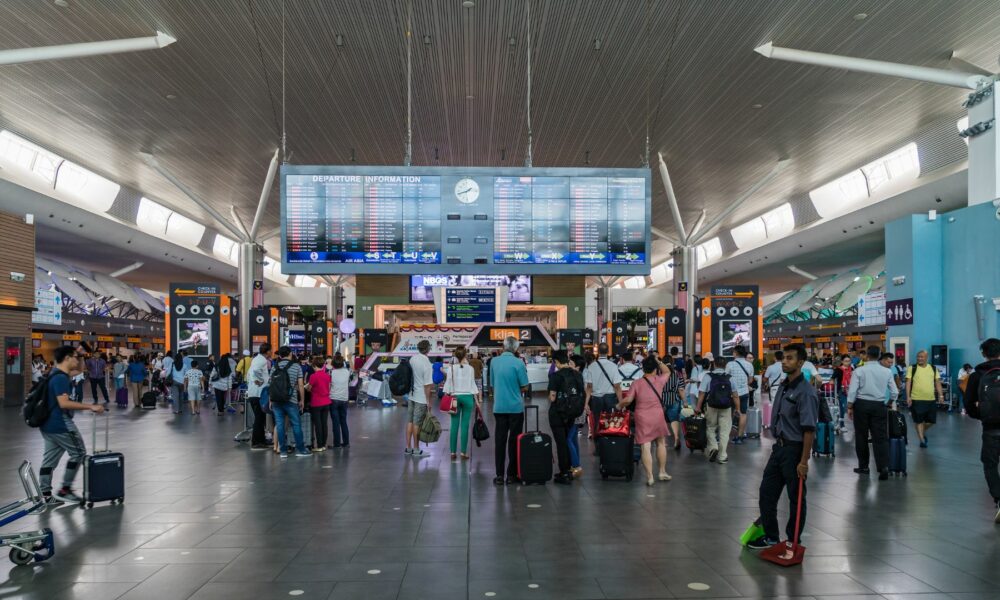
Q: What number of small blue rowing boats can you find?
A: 0